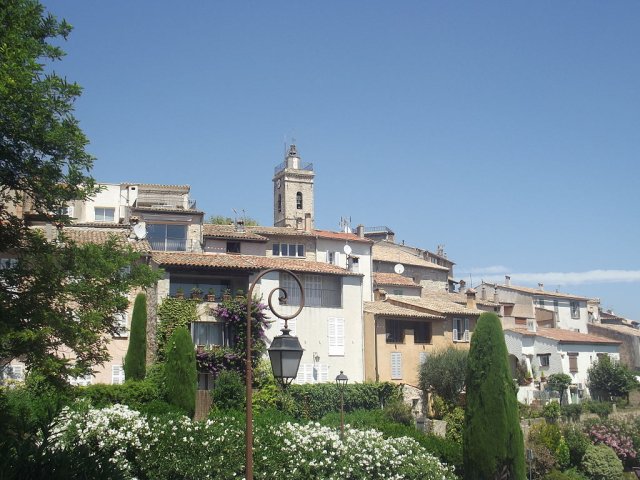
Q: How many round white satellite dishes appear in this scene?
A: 3